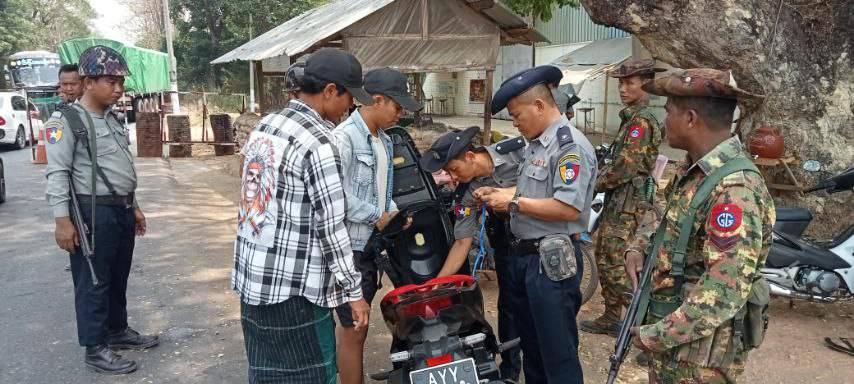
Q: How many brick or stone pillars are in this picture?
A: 3